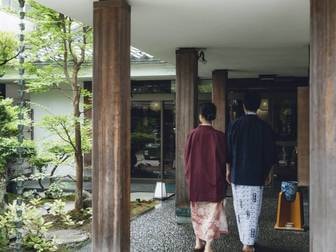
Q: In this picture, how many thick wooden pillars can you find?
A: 4